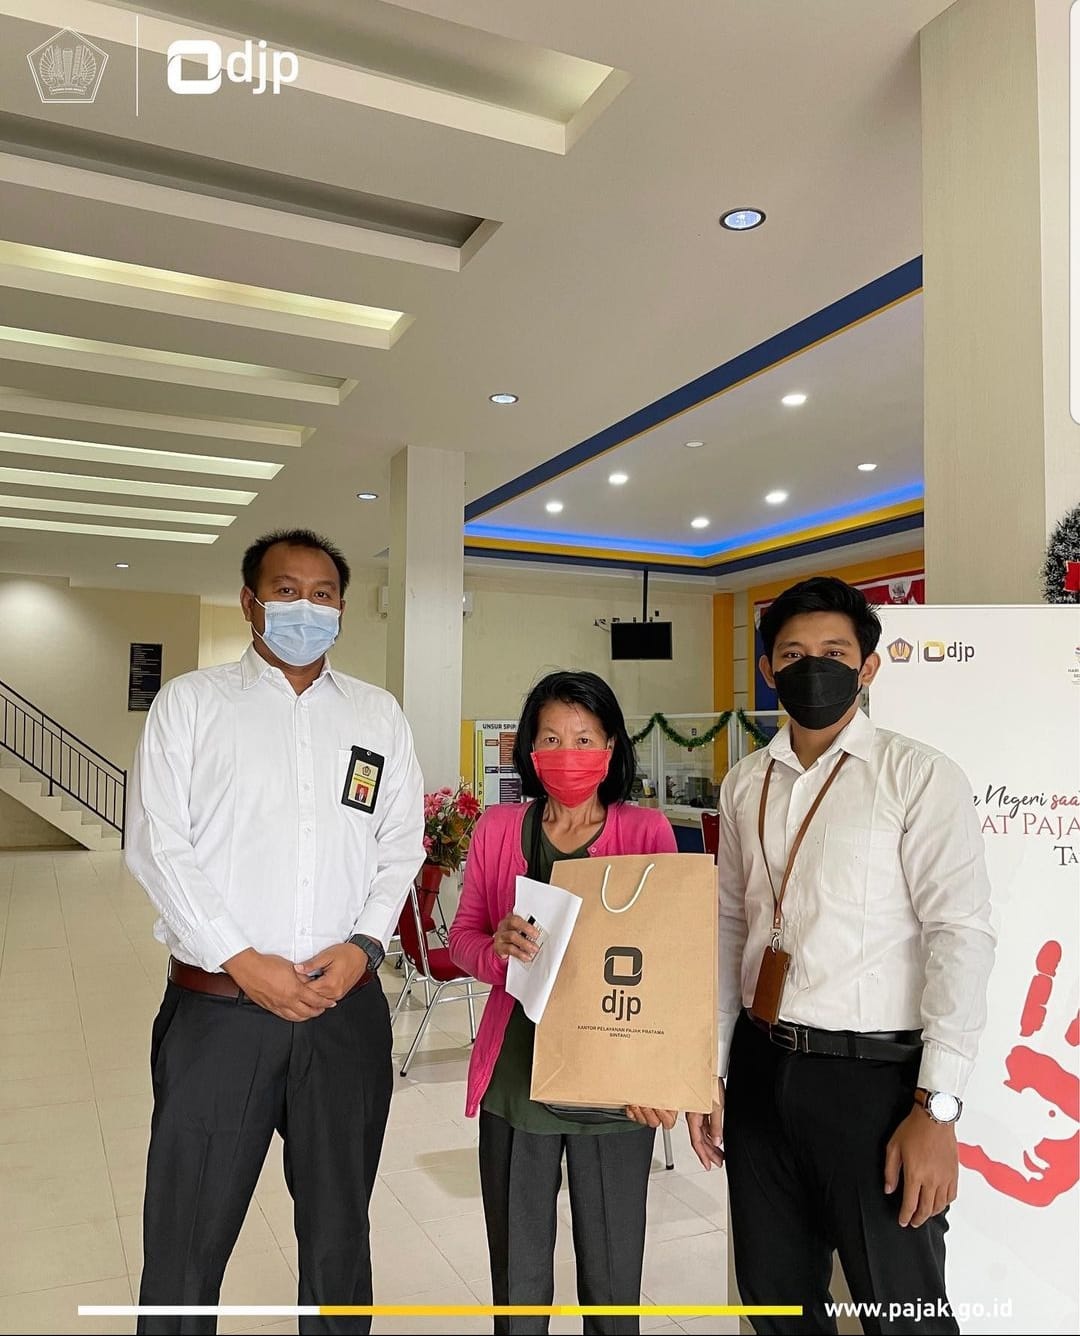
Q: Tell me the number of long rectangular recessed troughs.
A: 9